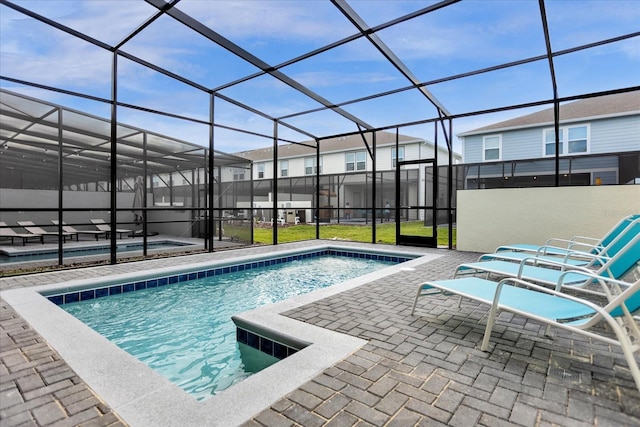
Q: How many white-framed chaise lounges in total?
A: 4